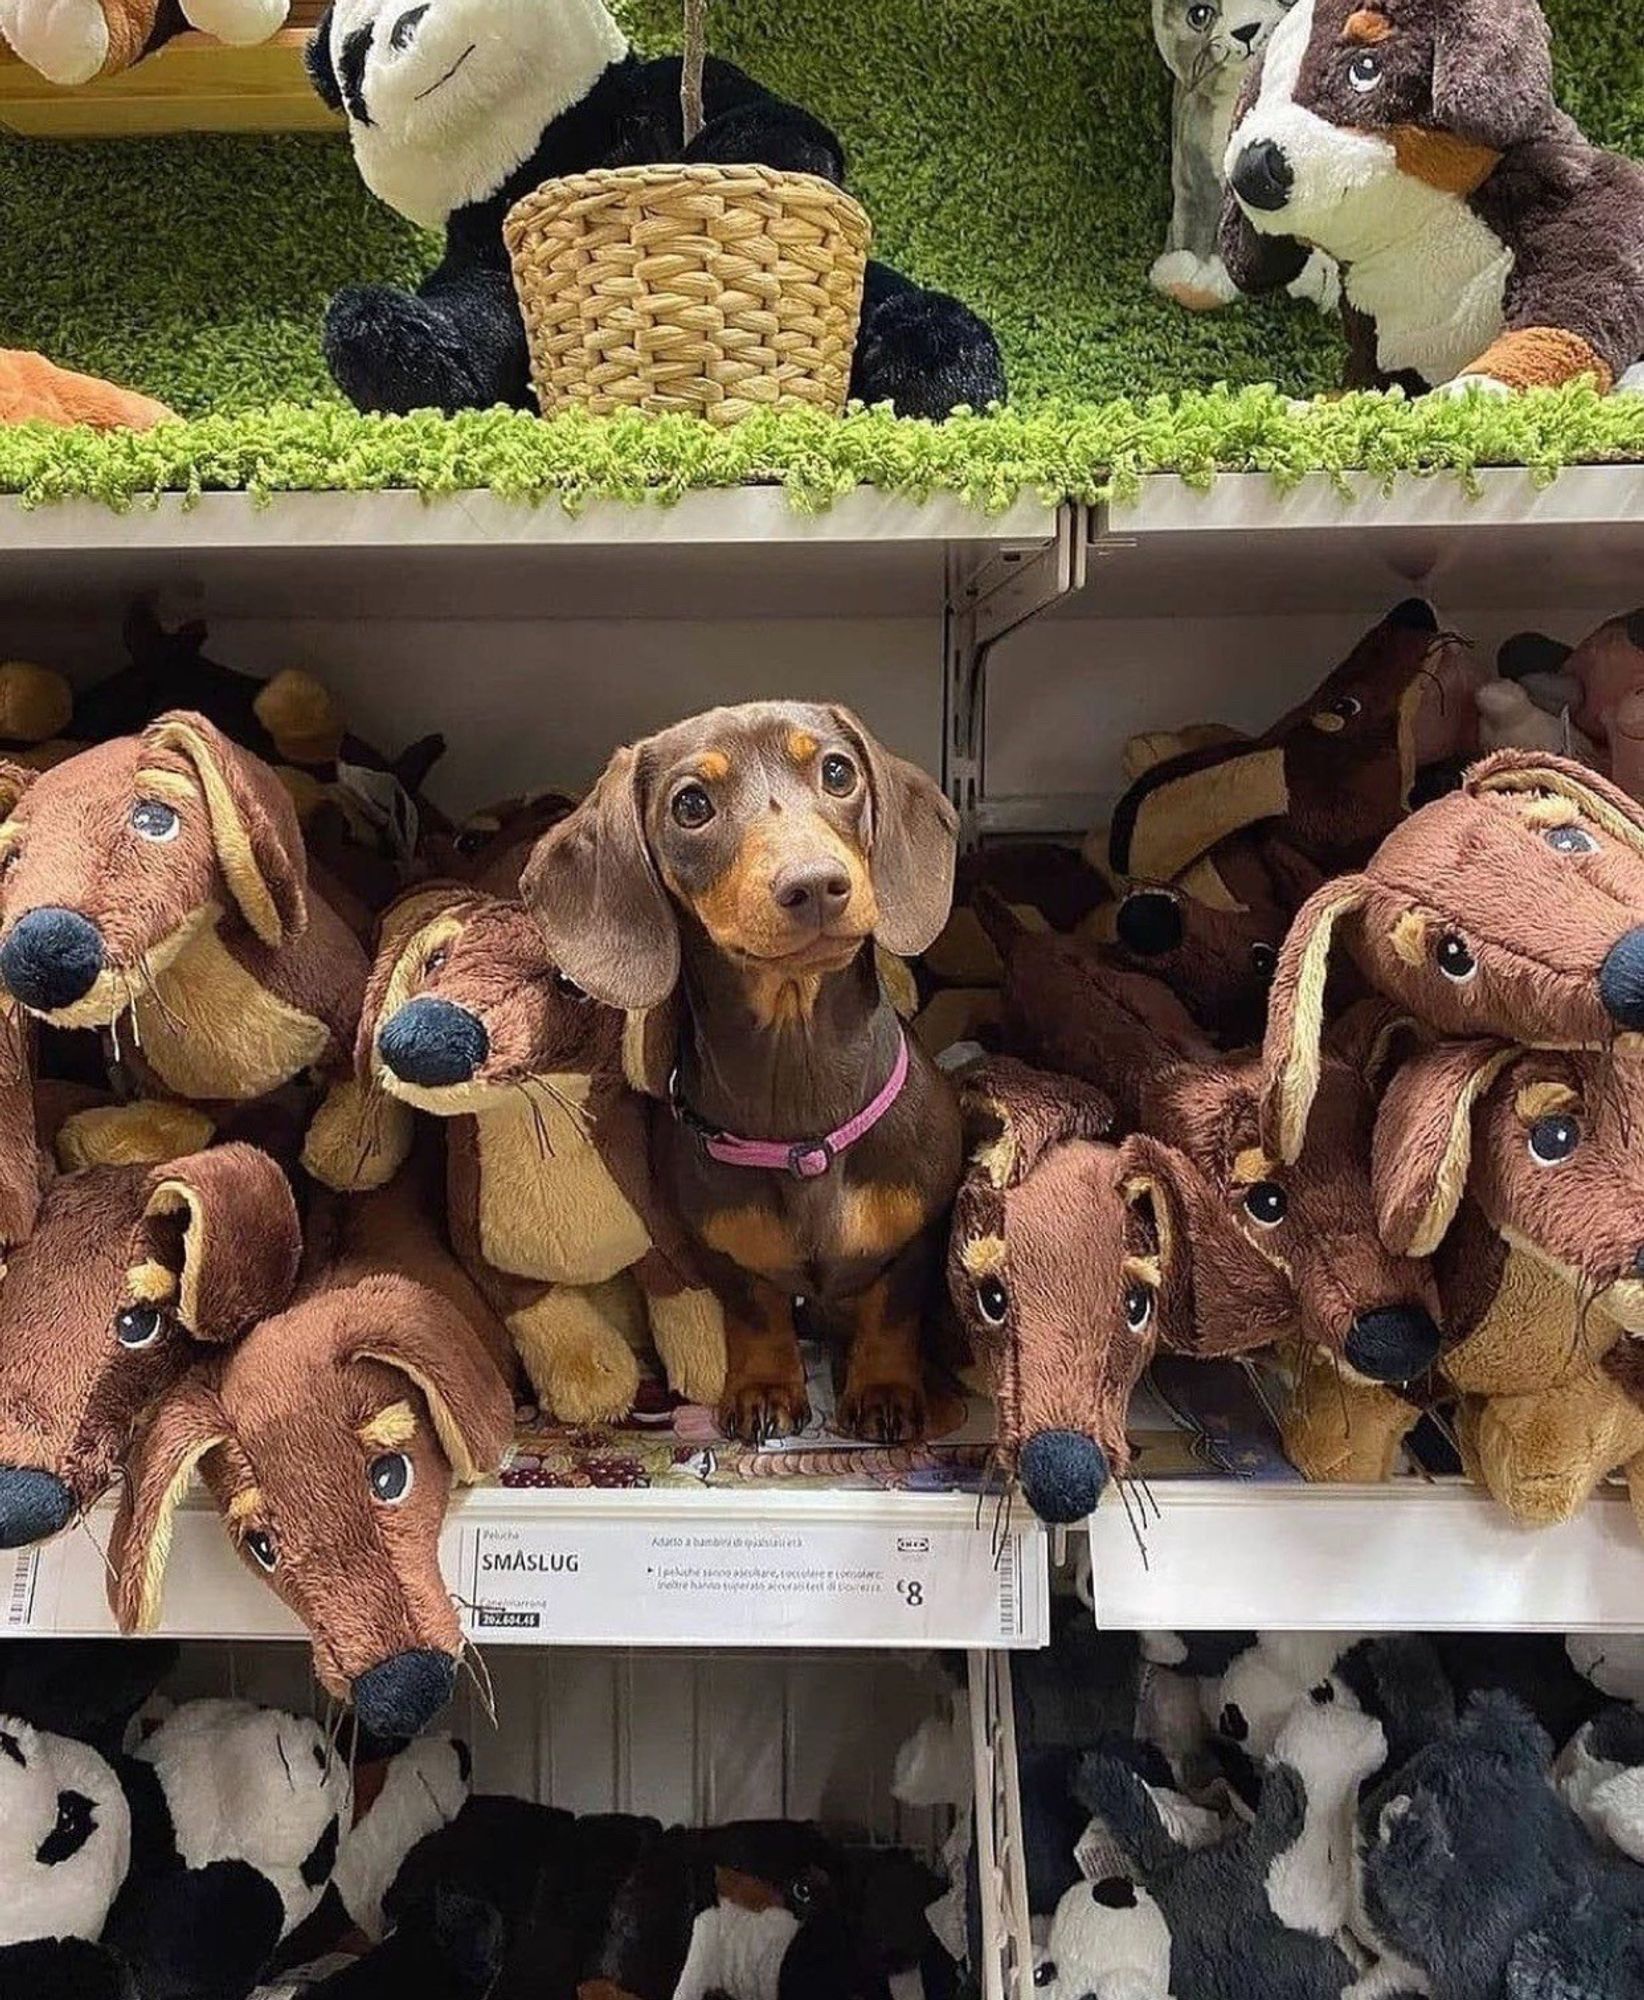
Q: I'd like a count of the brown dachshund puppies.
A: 1